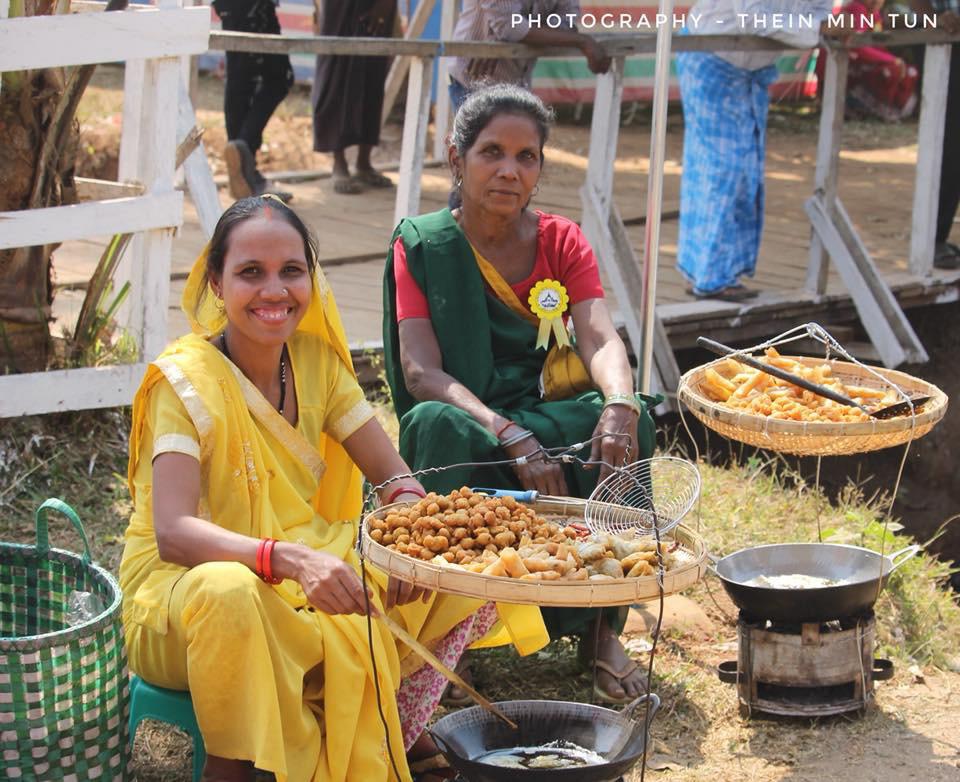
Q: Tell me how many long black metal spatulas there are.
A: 1